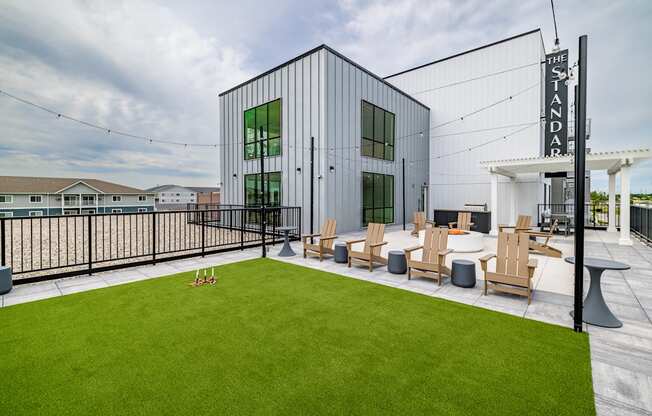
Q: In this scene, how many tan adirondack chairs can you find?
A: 8